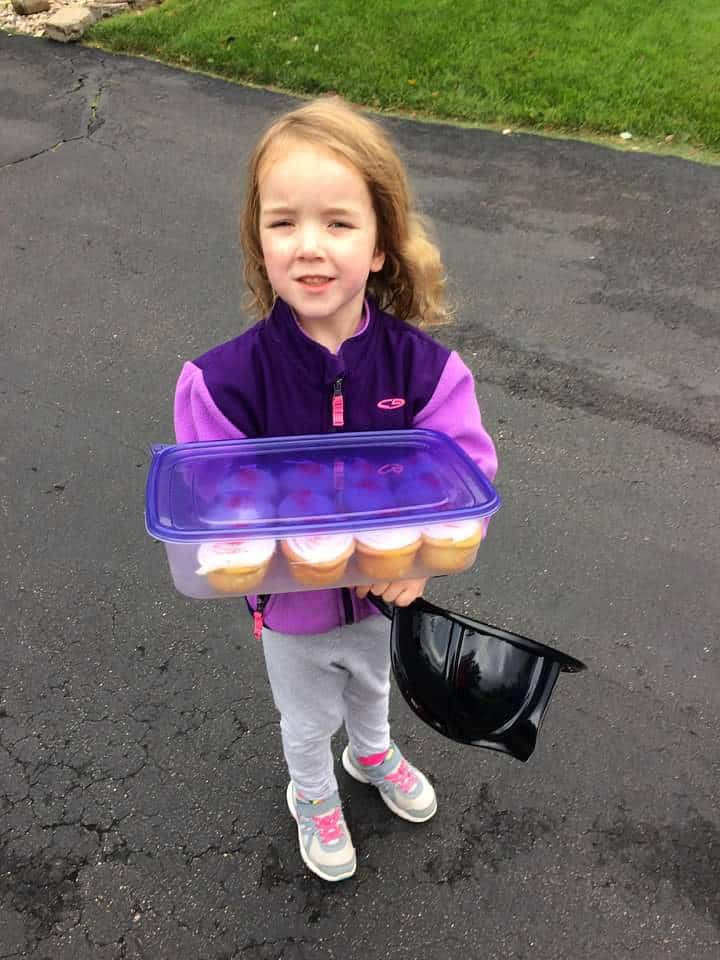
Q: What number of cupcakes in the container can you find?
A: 12